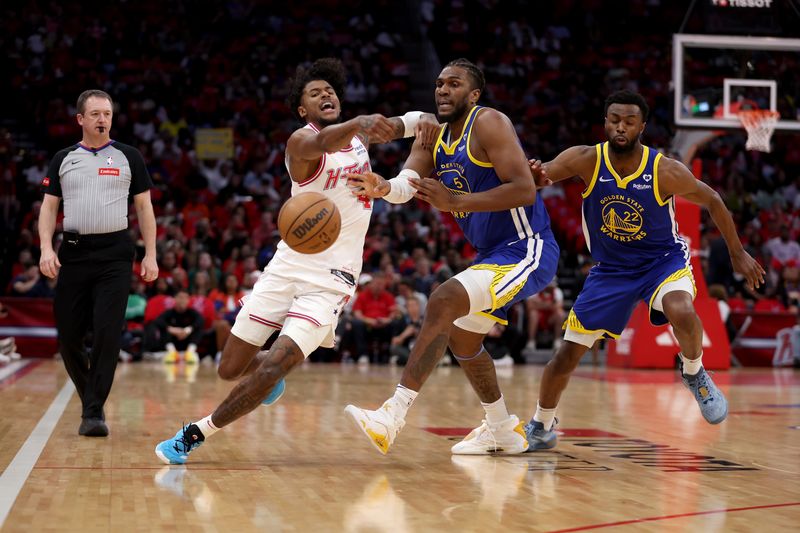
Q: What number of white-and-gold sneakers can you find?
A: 2